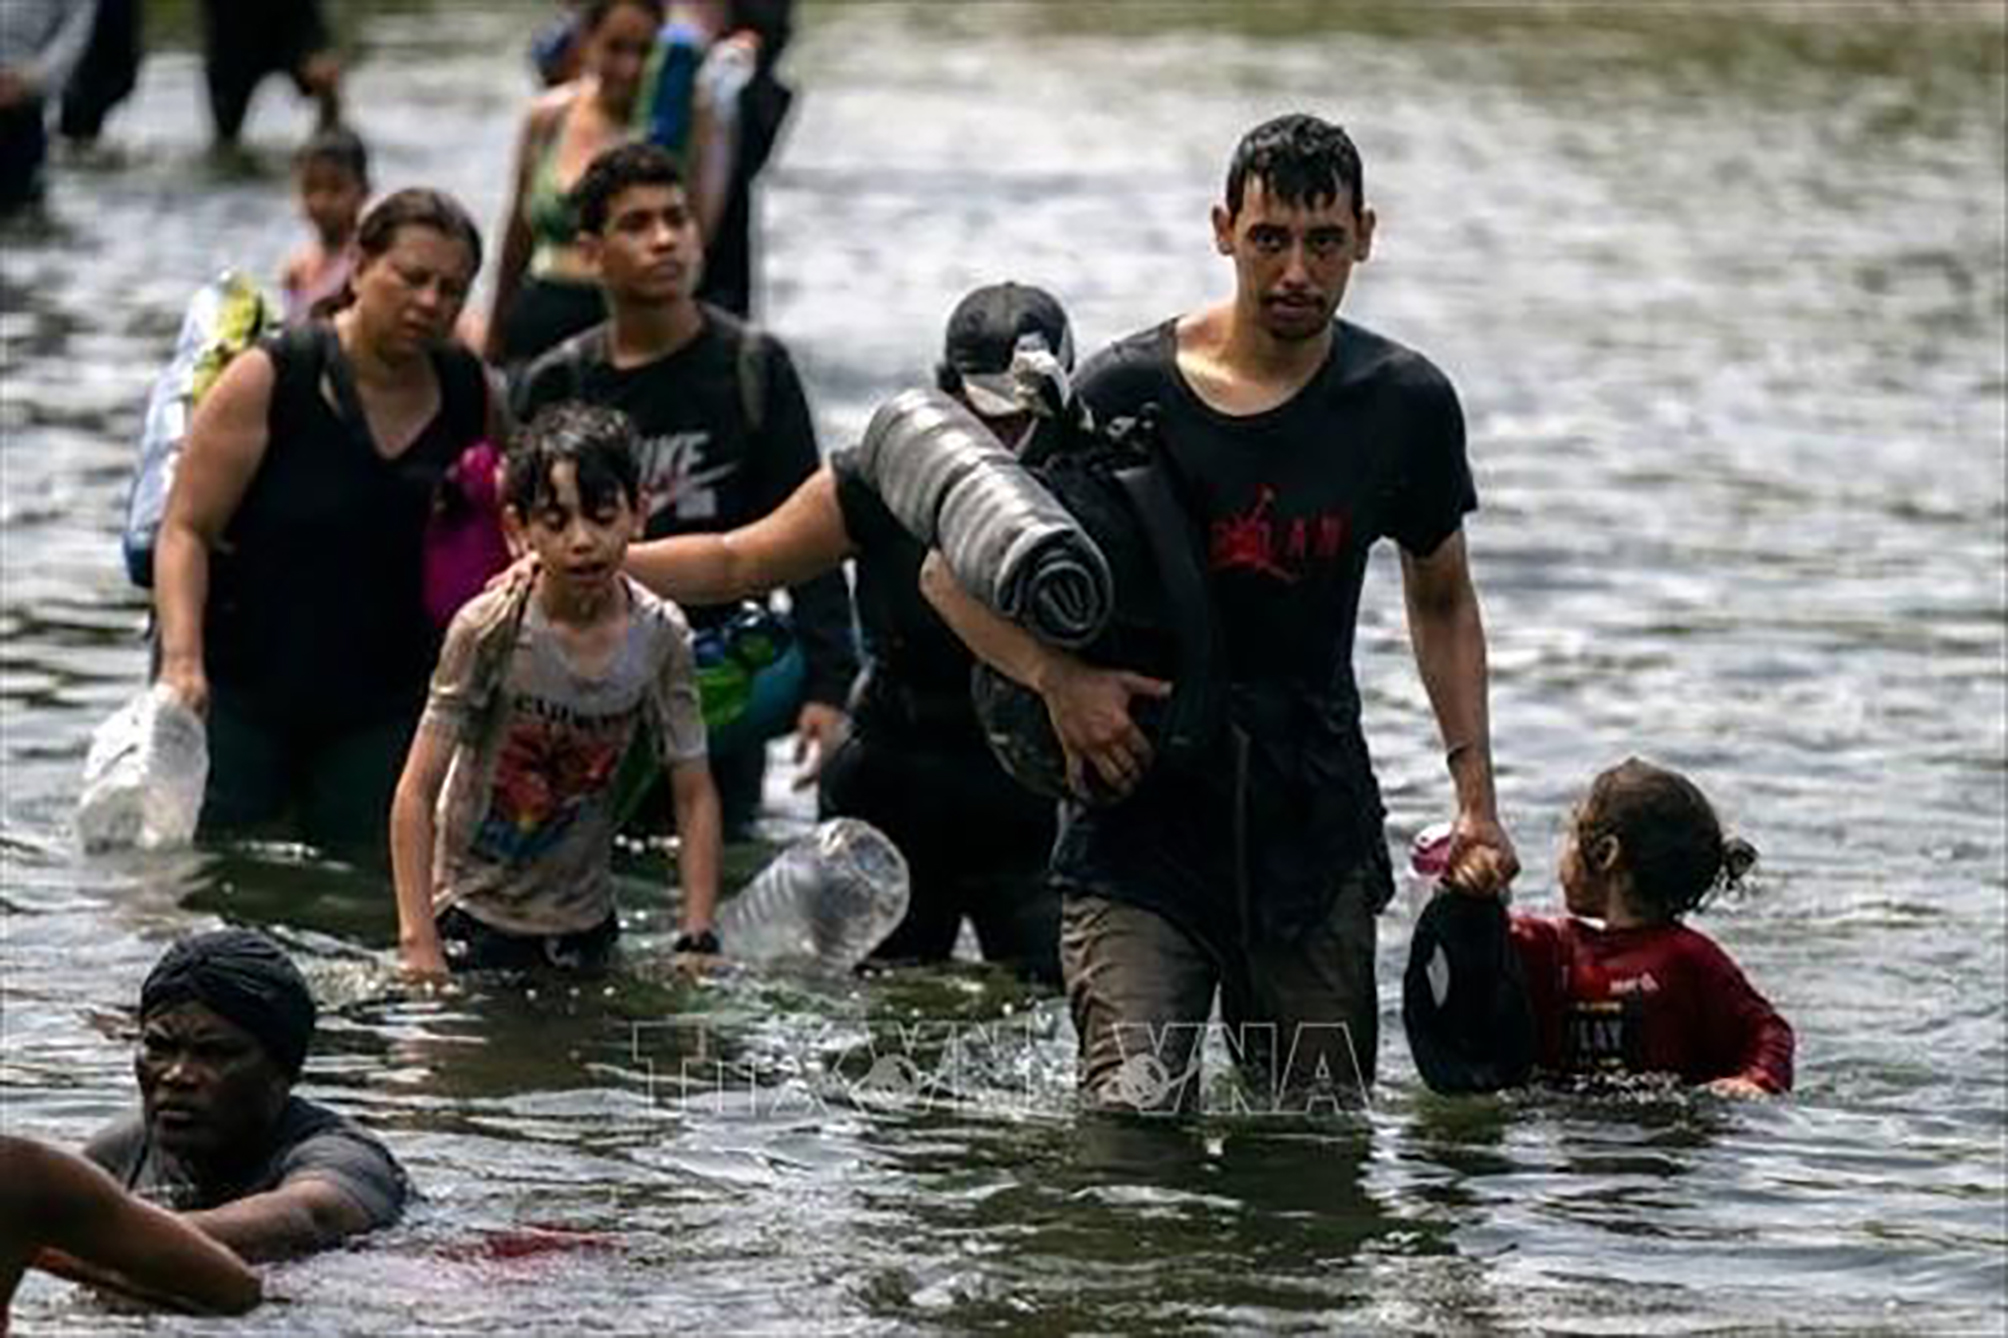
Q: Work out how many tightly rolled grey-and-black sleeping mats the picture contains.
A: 1